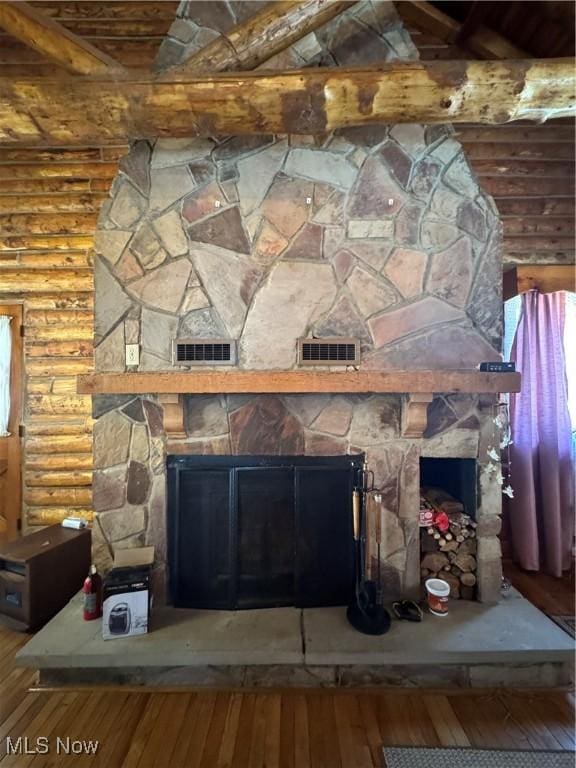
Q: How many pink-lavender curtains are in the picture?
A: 1